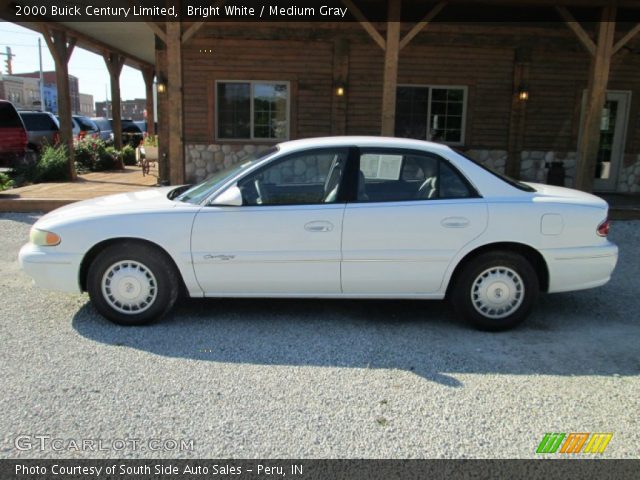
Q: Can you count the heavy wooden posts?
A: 6